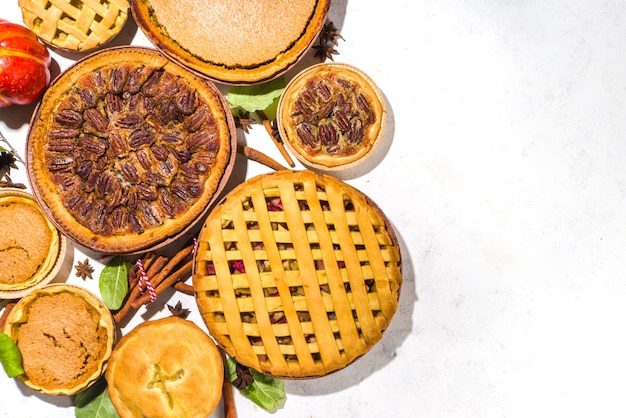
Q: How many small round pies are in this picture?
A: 5